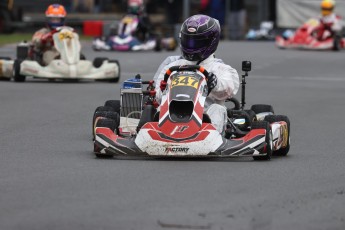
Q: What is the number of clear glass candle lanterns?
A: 0